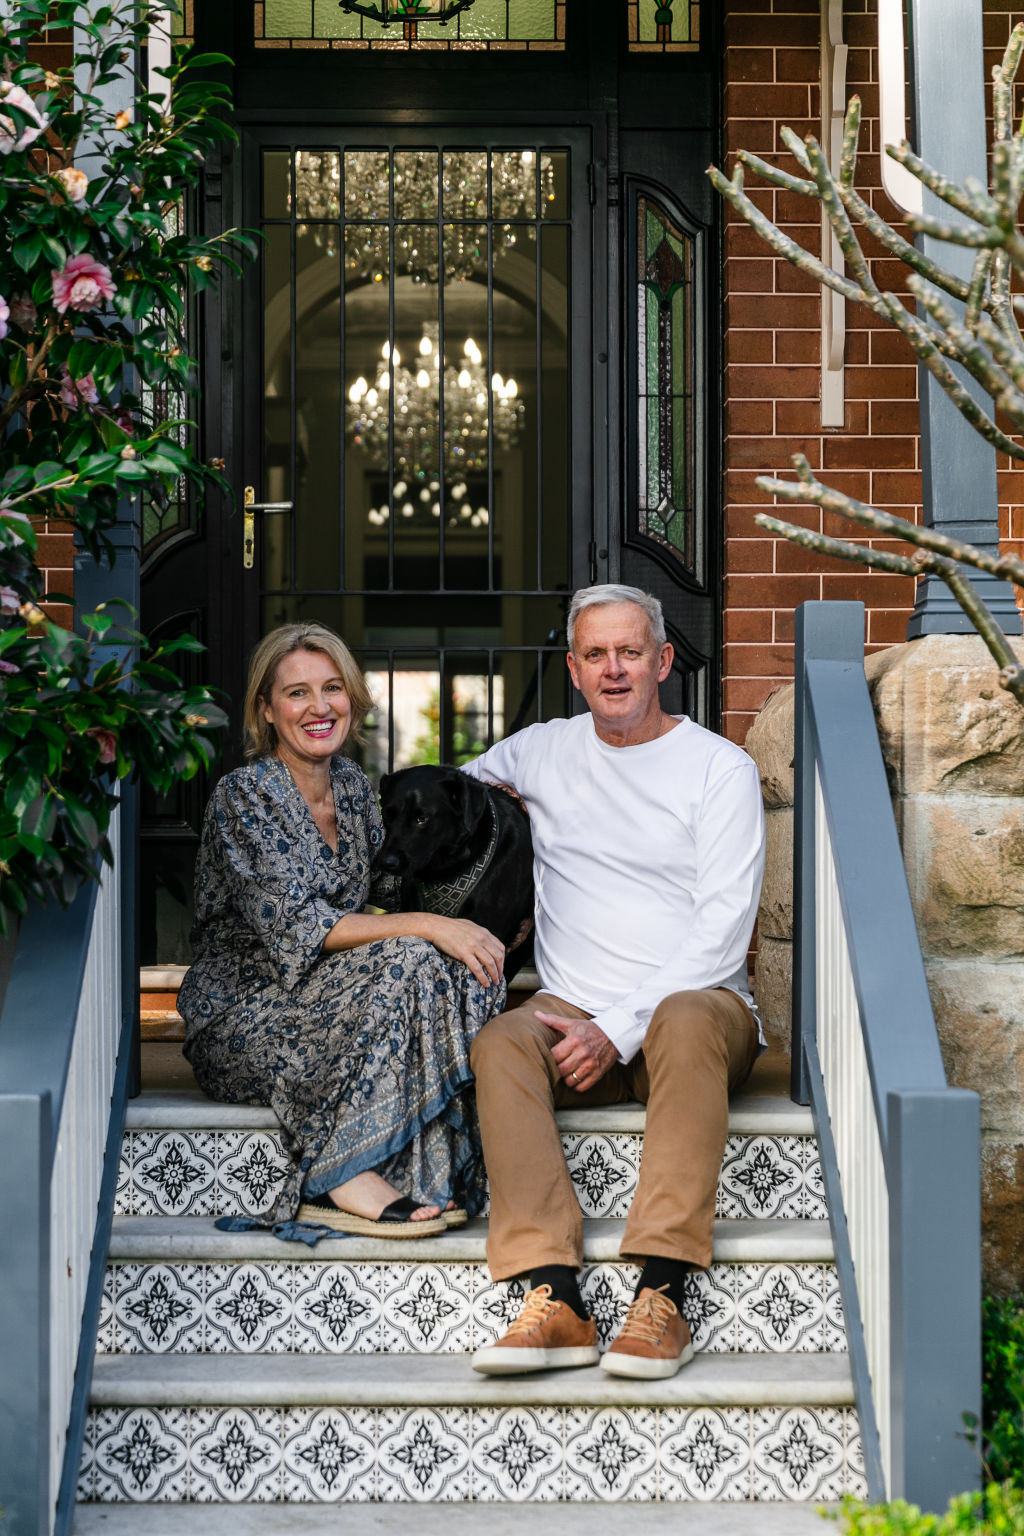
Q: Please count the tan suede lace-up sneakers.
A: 2